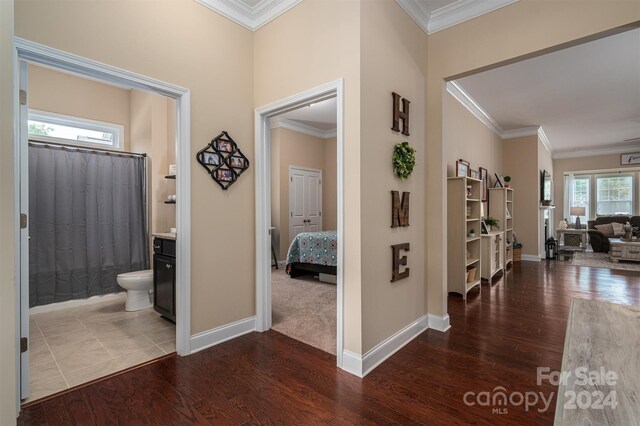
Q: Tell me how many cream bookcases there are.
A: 2